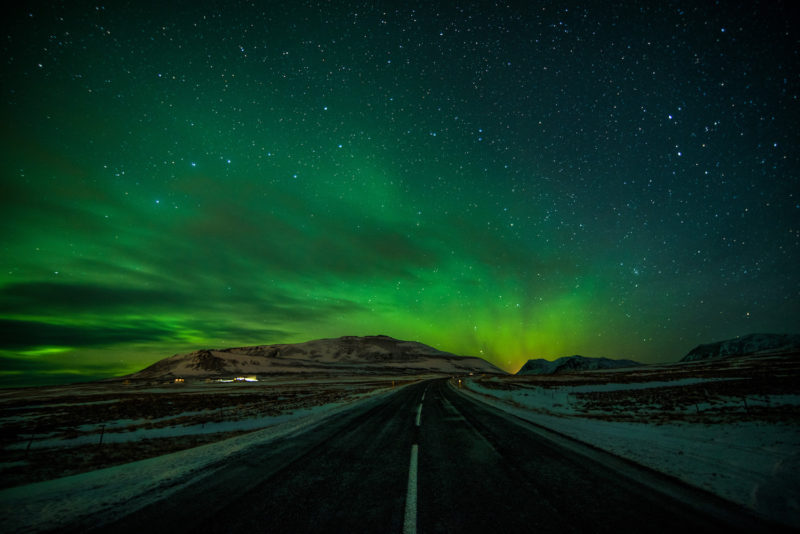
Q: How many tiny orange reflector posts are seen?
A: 2